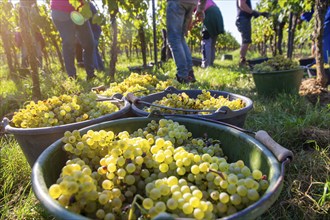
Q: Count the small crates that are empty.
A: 0